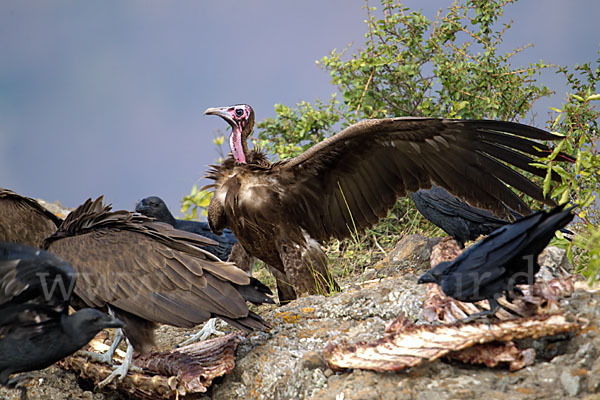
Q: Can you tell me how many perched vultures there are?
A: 3